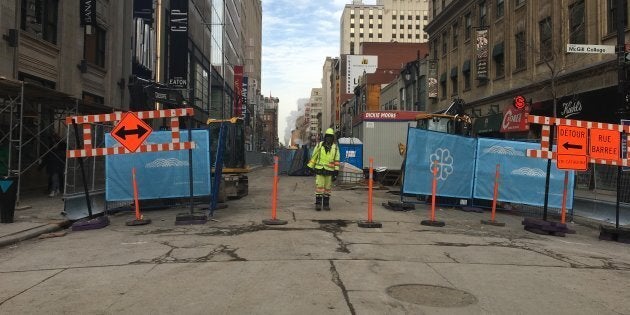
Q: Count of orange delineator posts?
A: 6